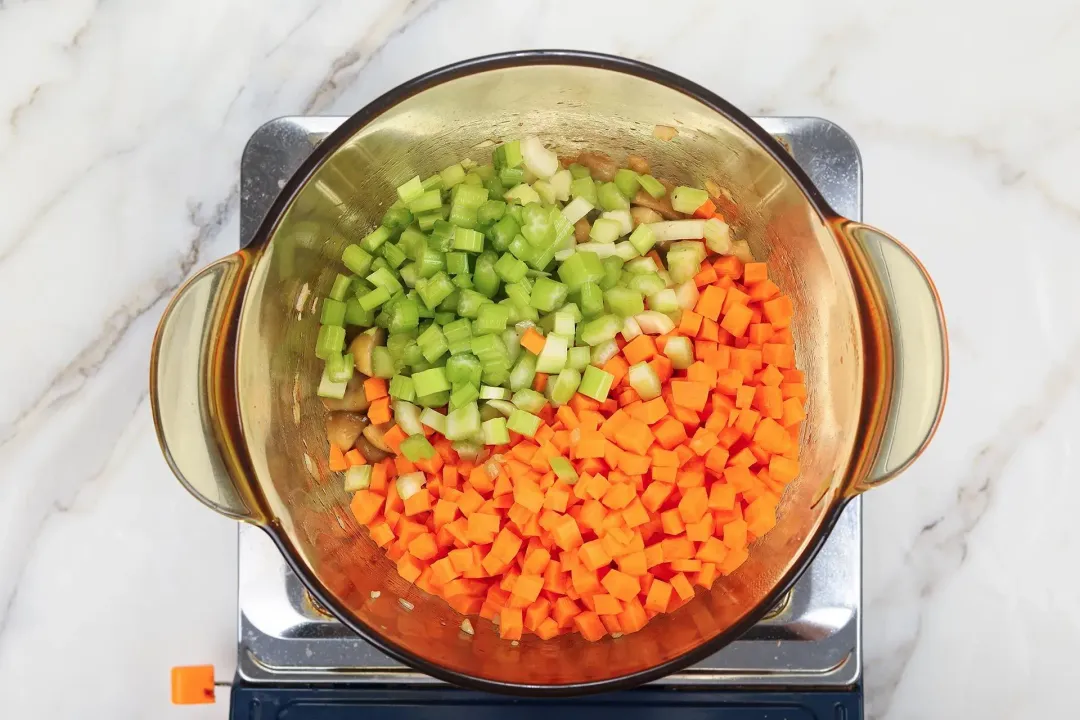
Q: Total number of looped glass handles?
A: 2